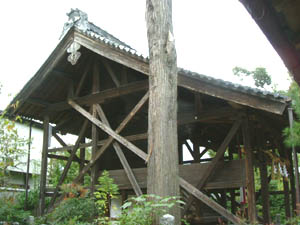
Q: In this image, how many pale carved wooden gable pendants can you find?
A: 1